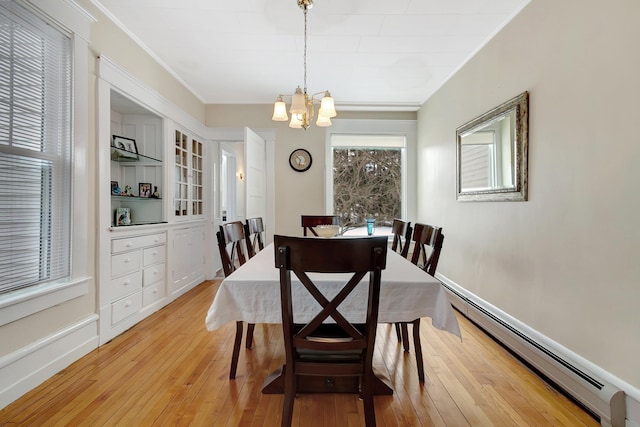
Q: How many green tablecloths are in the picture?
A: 0